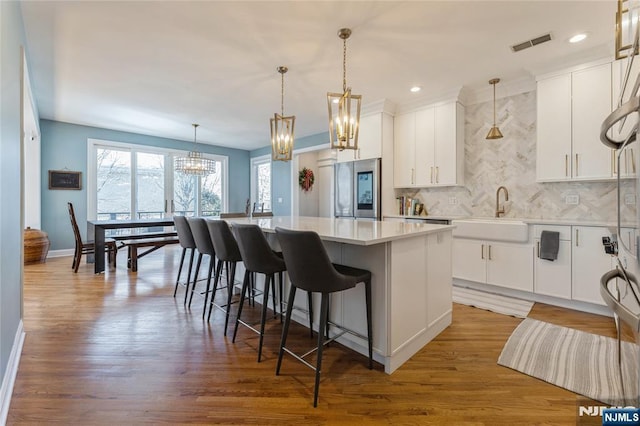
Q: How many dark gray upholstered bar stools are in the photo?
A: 5